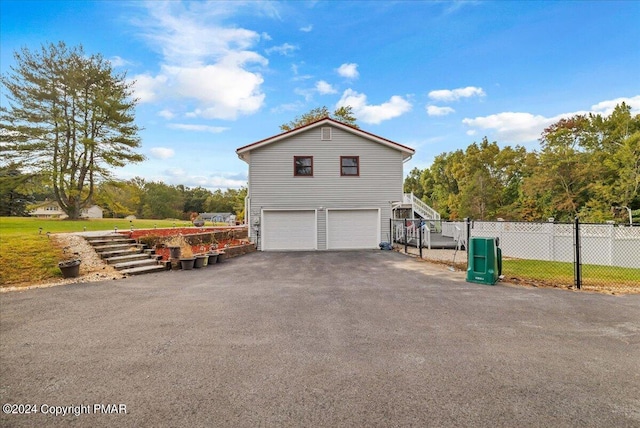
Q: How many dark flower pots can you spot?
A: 6